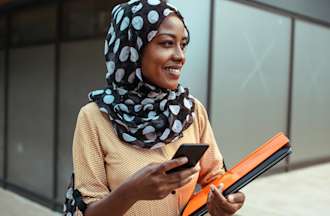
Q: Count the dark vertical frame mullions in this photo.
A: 4